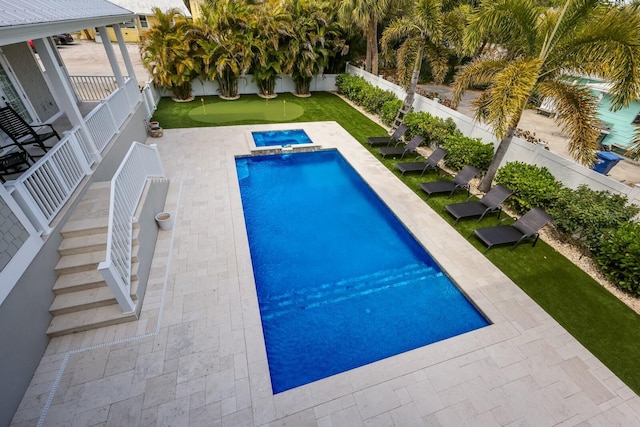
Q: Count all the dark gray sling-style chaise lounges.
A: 6